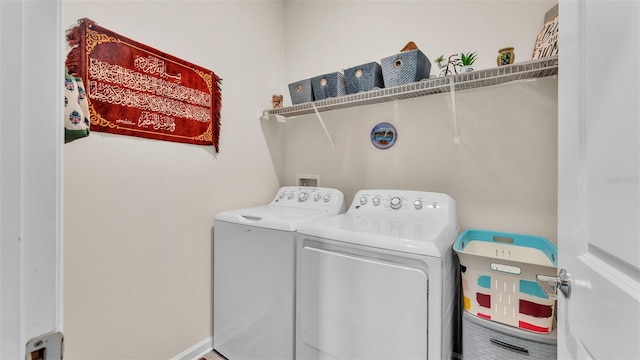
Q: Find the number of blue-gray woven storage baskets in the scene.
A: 4